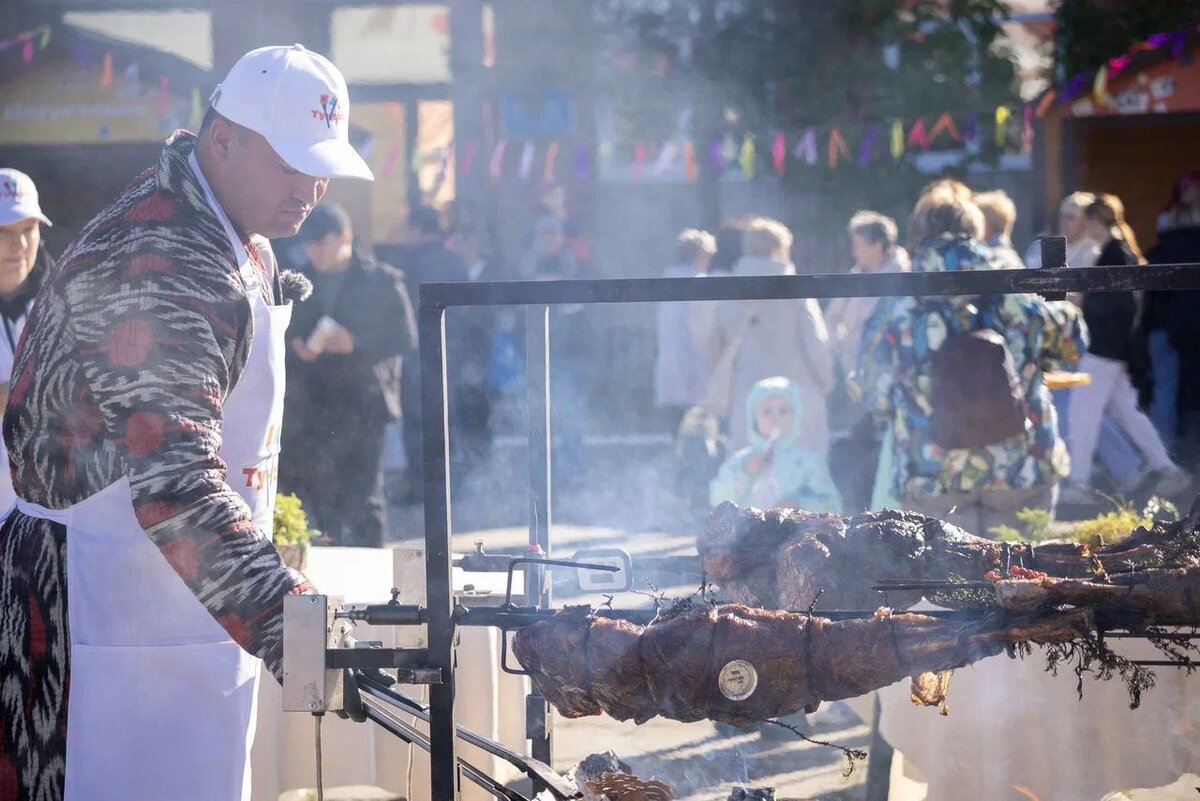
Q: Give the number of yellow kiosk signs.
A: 1